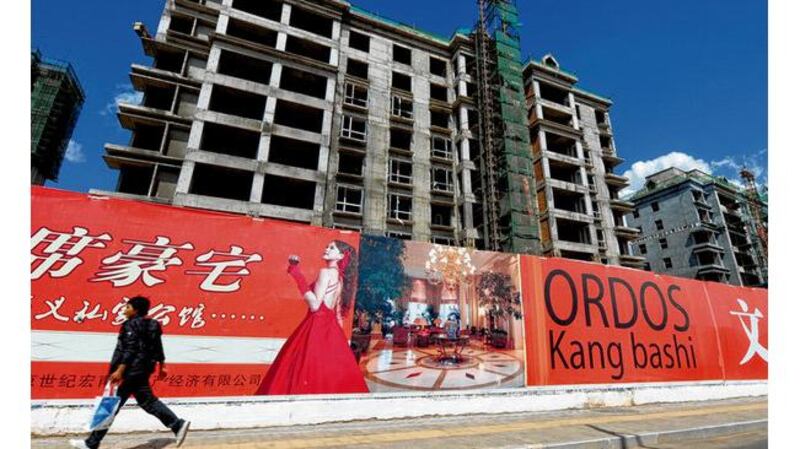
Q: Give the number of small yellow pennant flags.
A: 0